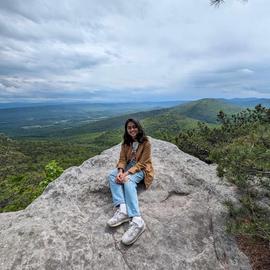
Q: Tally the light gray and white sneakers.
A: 2